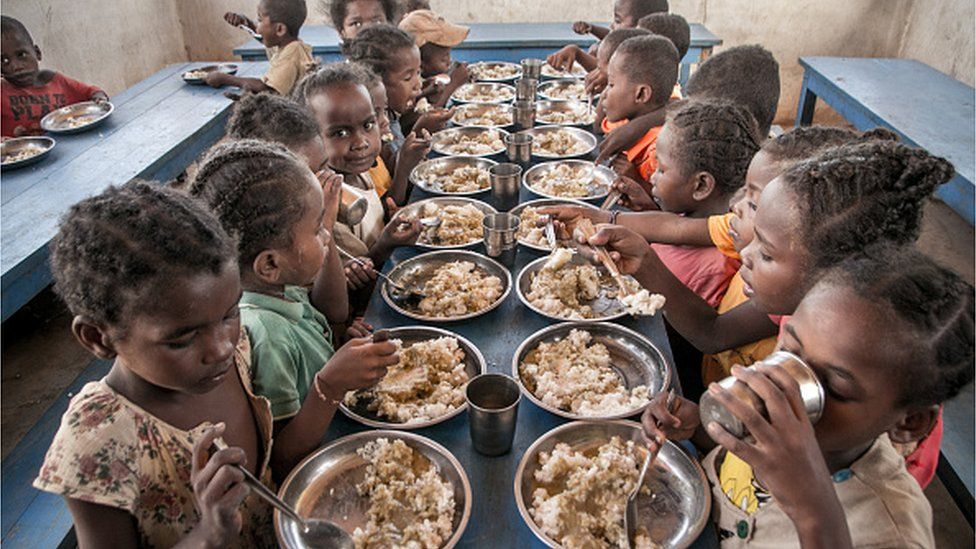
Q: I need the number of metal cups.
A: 9